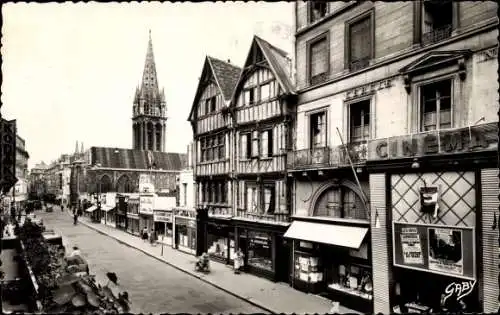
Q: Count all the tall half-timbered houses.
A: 2